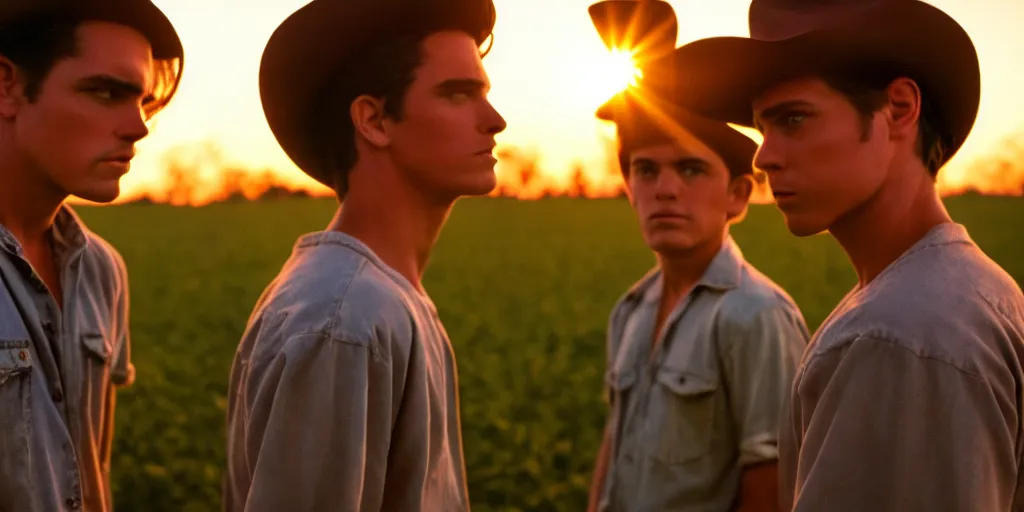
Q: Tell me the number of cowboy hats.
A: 4